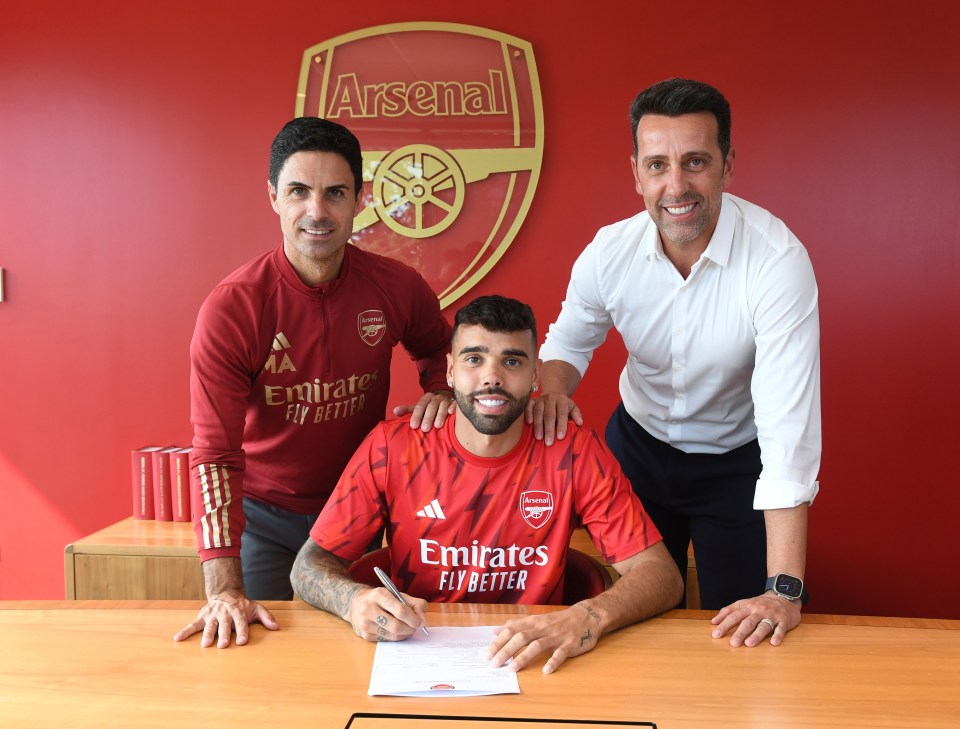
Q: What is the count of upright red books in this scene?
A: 3